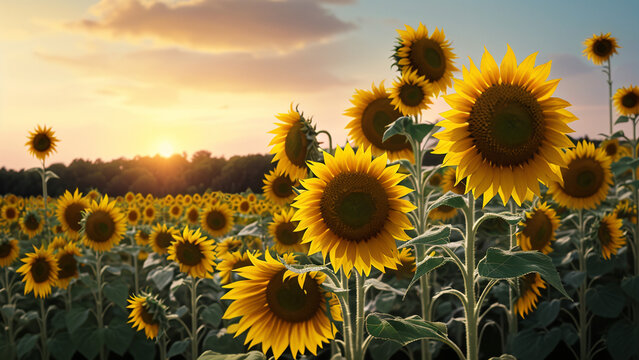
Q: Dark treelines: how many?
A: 1